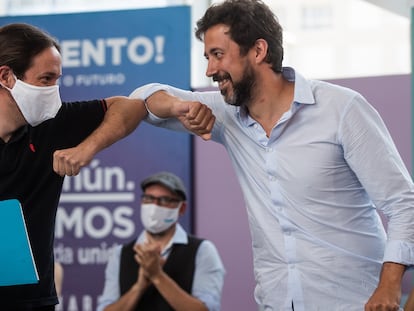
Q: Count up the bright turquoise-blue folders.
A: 1